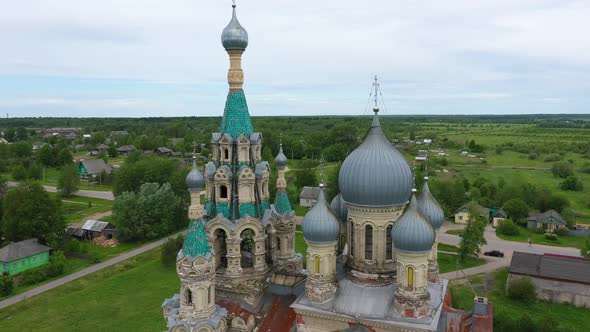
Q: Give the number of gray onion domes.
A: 8